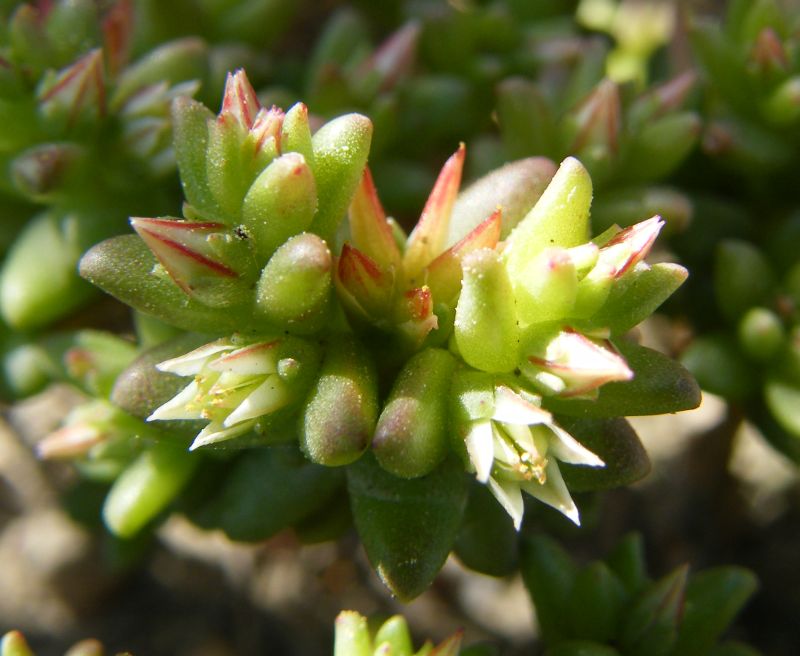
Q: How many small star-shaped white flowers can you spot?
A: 2